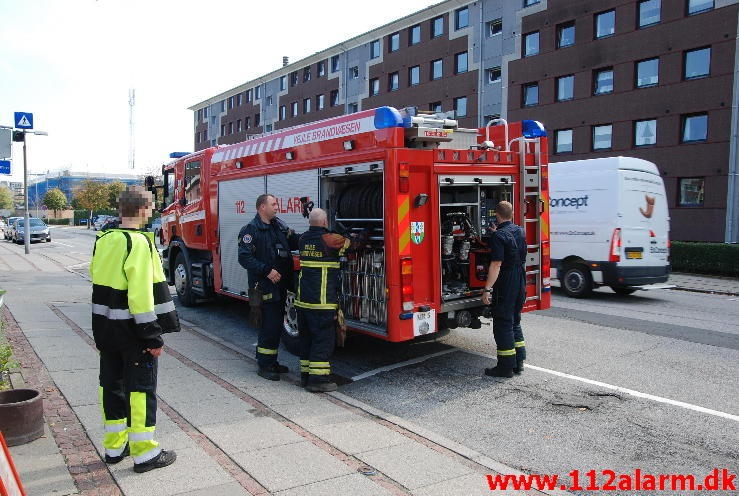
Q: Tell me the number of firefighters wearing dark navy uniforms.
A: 3